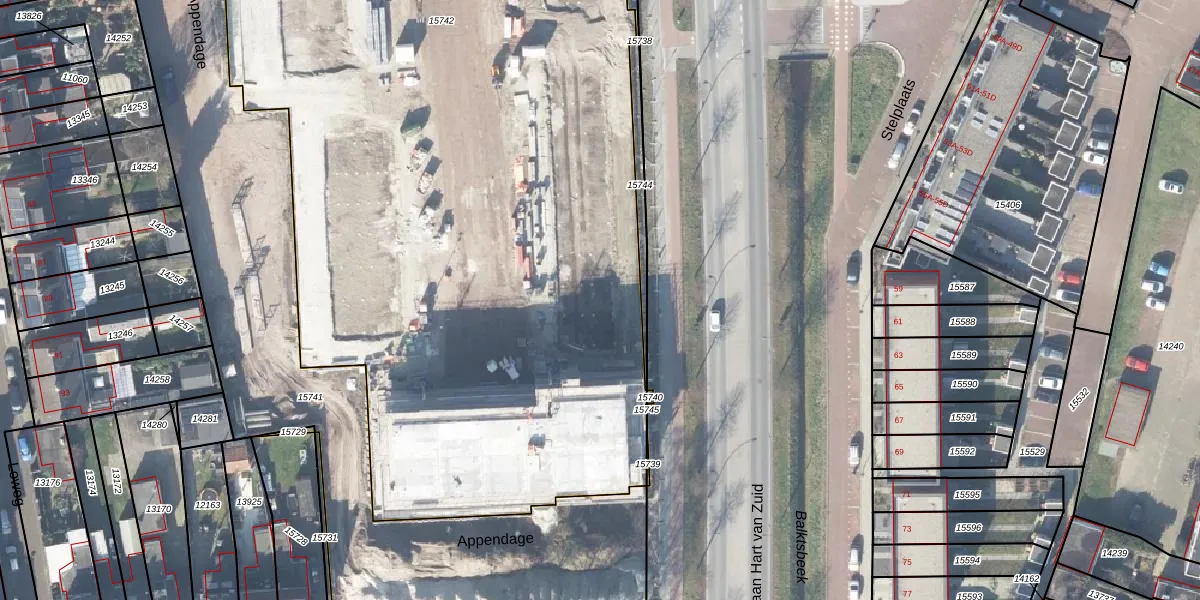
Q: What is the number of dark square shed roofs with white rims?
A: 9